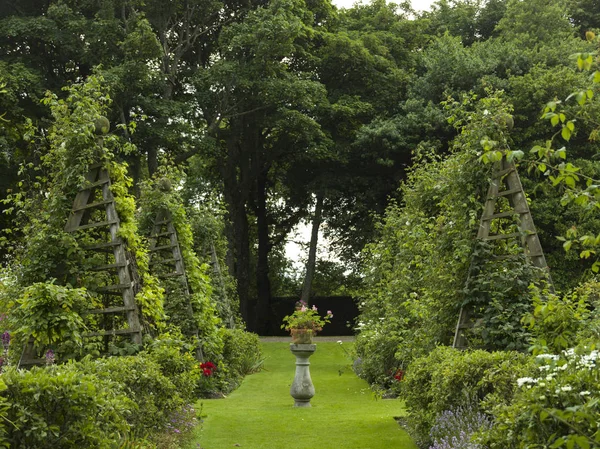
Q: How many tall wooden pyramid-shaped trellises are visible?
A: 4